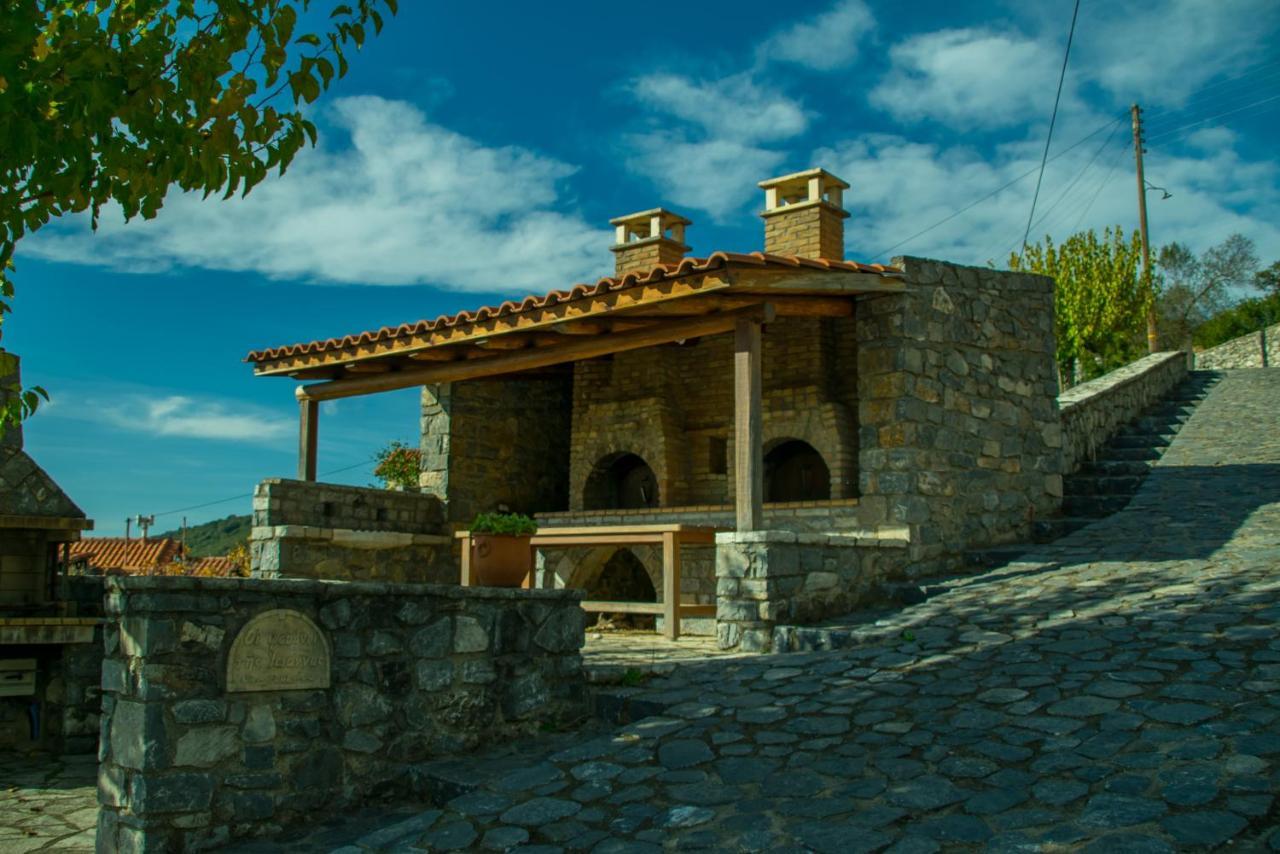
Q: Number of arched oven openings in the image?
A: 2